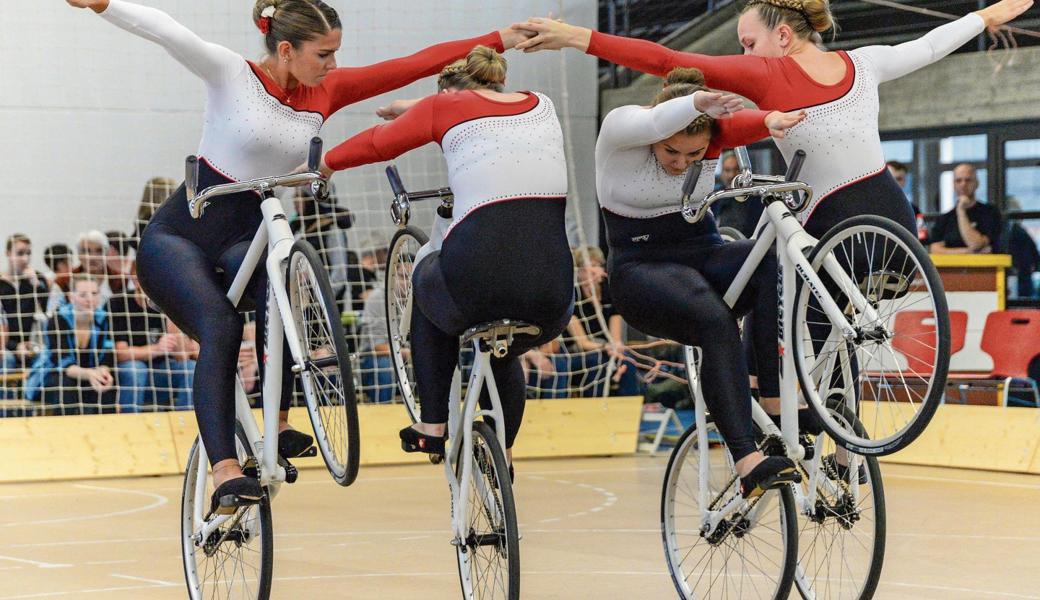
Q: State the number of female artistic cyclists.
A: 4